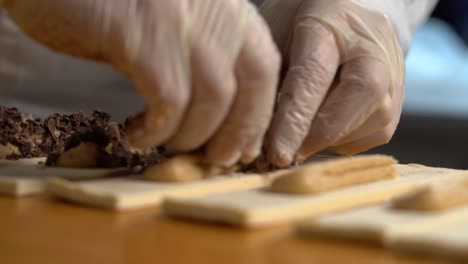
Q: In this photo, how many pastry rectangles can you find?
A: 5